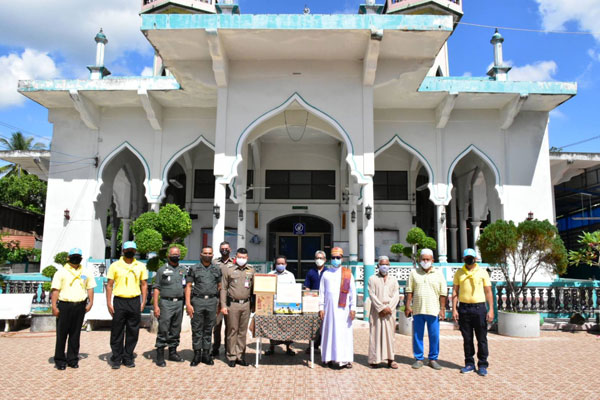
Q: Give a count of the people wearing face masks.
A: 12